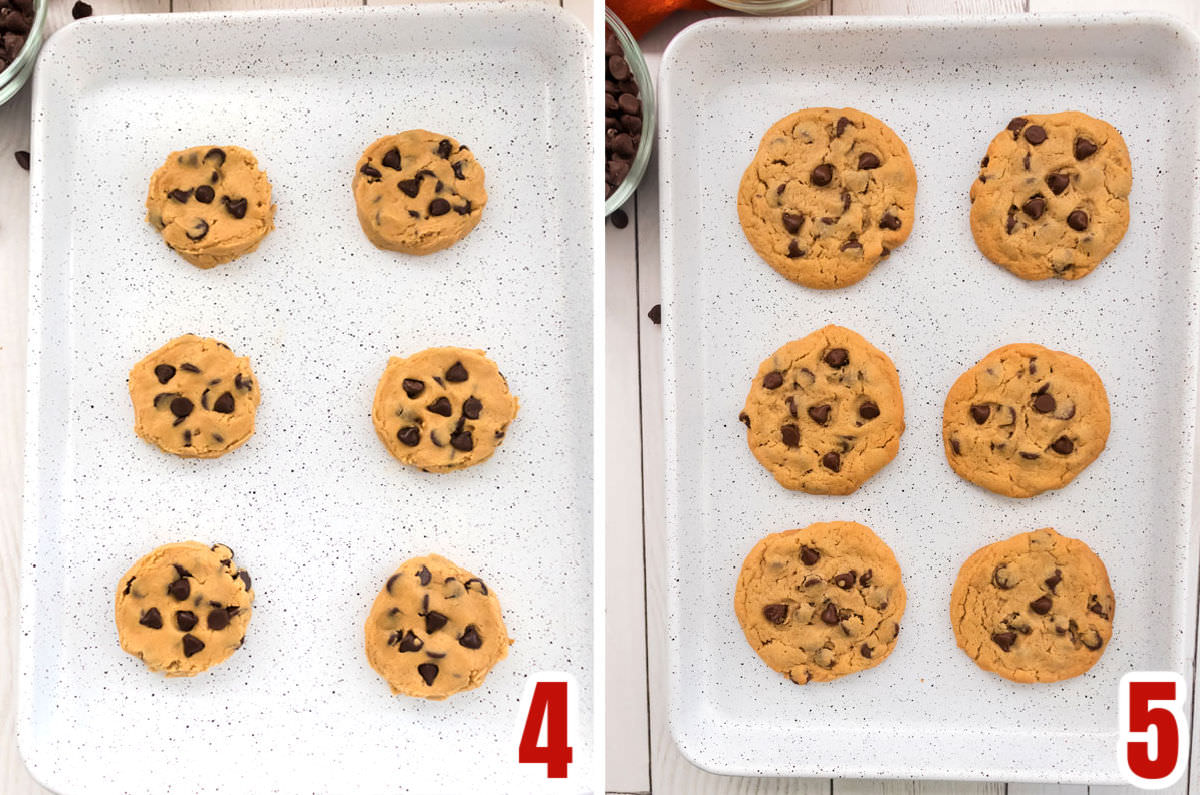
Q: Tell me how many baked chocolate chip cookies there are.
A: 6